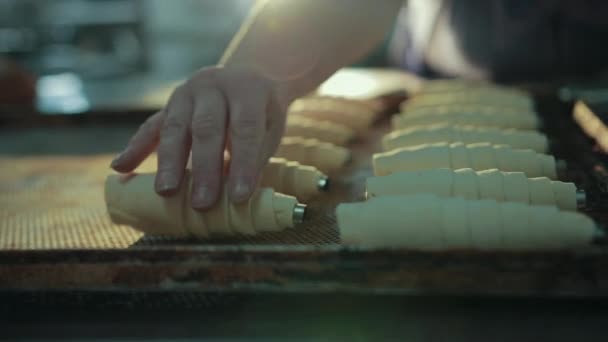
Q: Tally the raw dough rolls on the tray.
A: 12